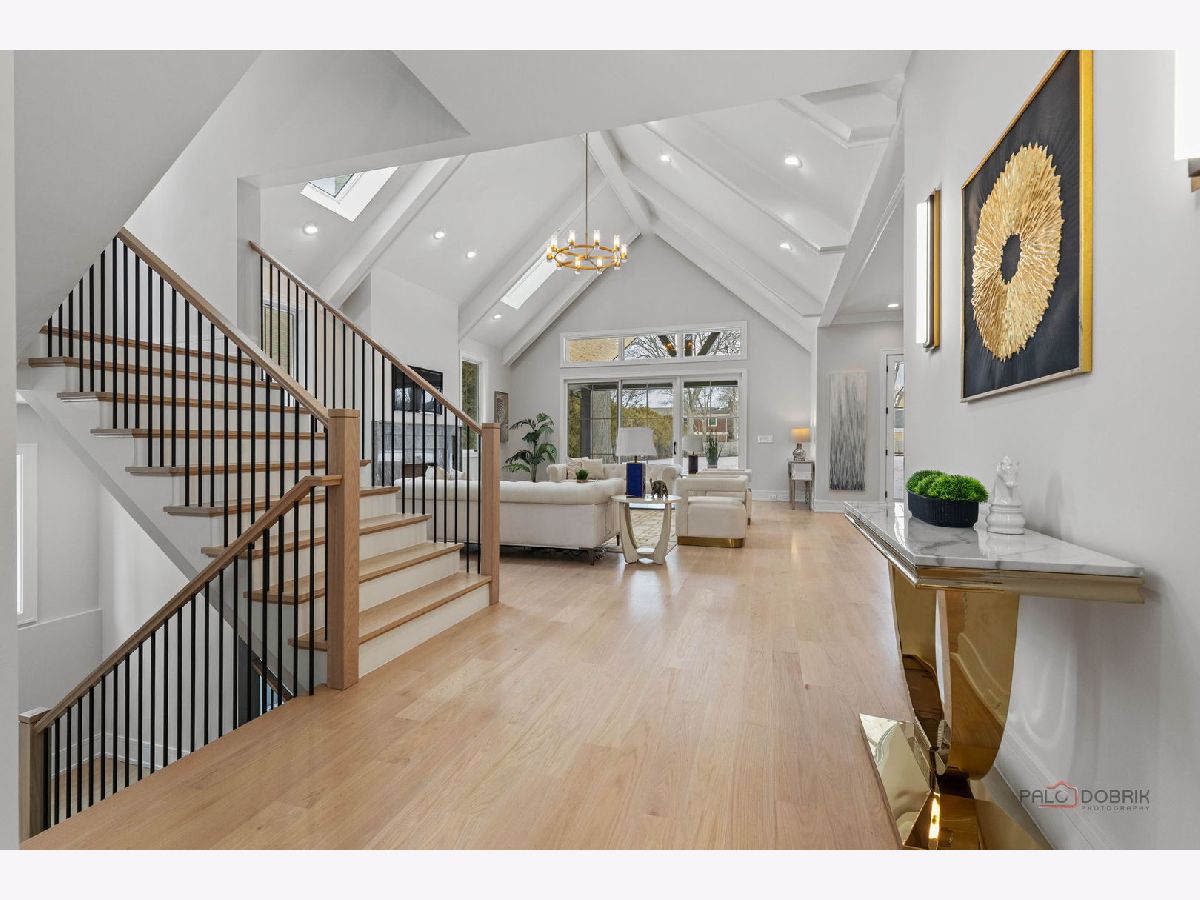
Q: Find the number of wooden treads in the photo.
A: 9